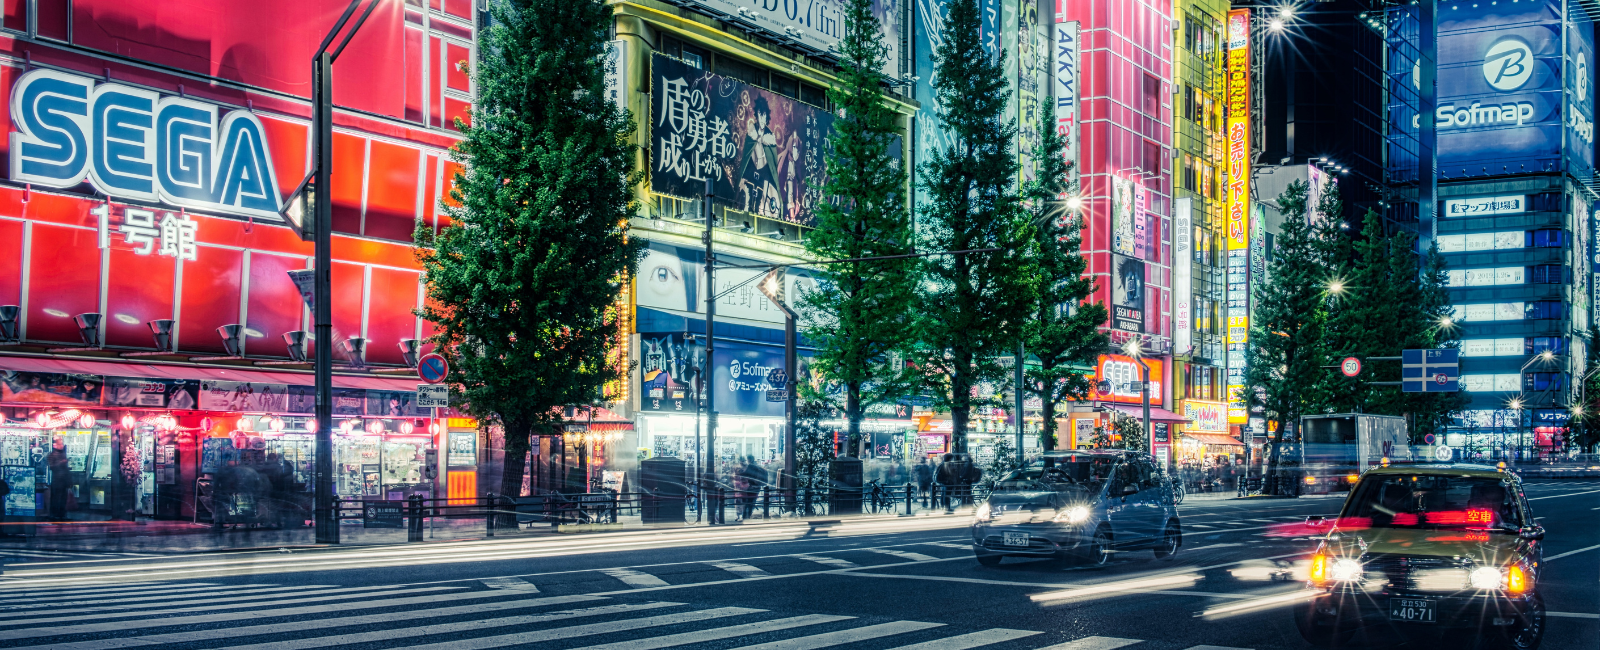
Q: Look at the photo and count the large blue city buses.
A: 0